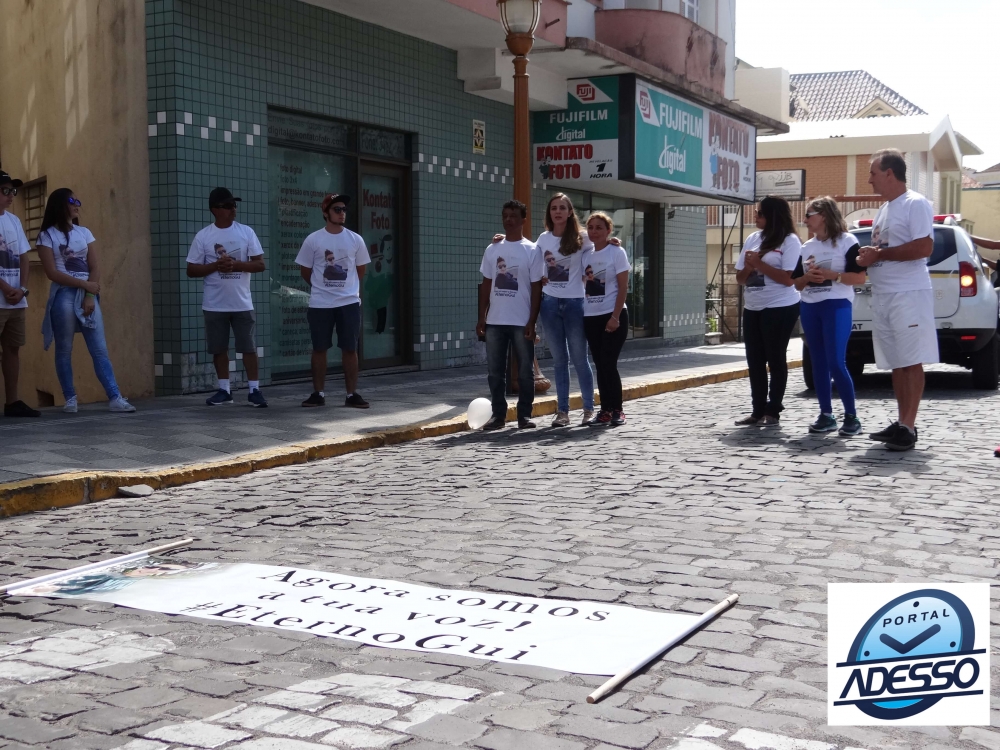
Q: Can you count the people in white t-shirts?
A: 10